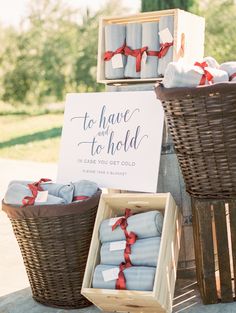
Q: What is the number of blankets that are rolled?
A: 13